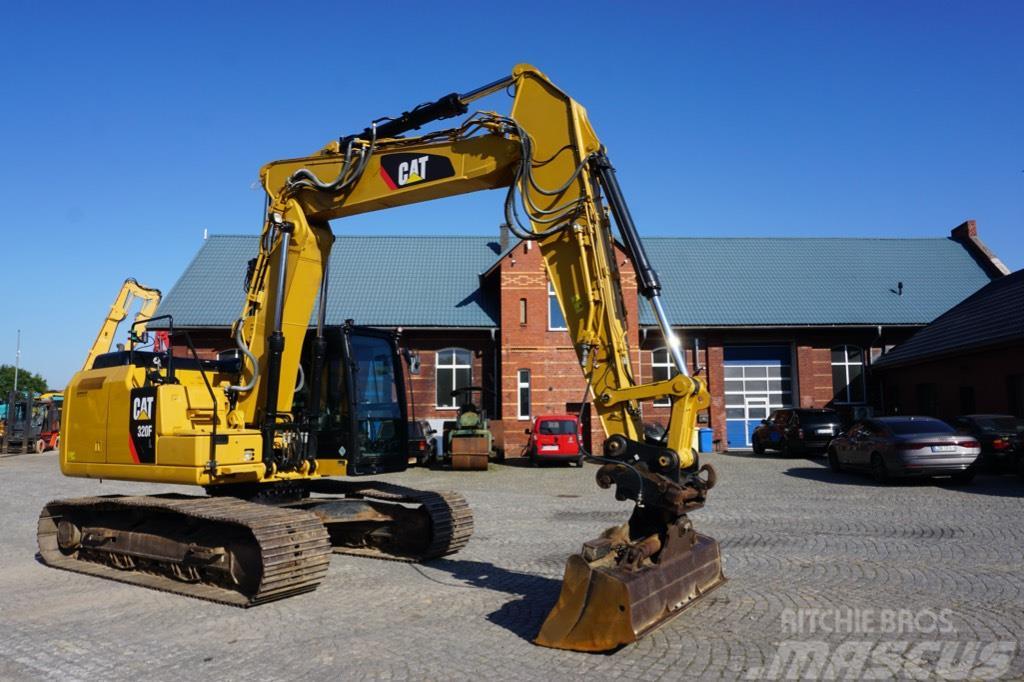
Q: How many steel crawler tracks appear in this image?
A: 2